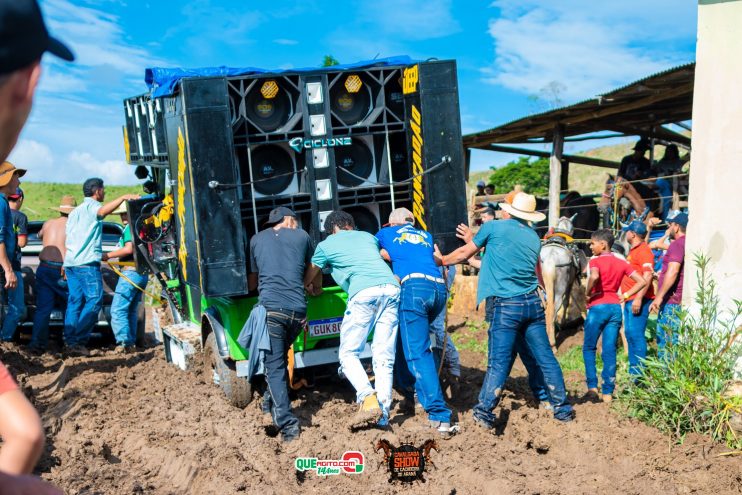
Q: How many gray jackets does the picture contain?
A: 1